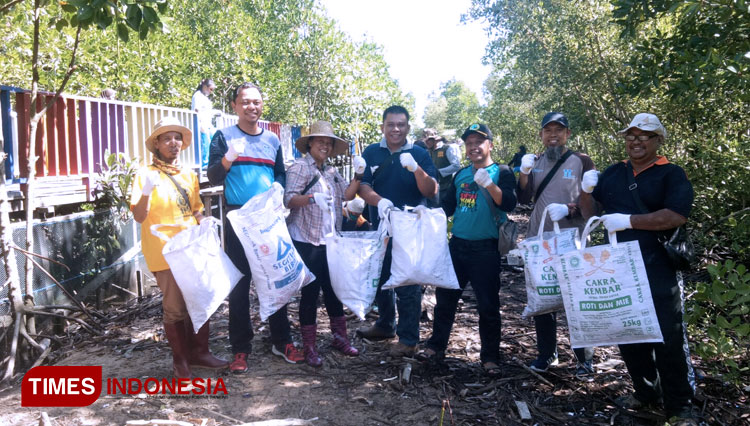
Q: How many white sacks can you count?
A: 6